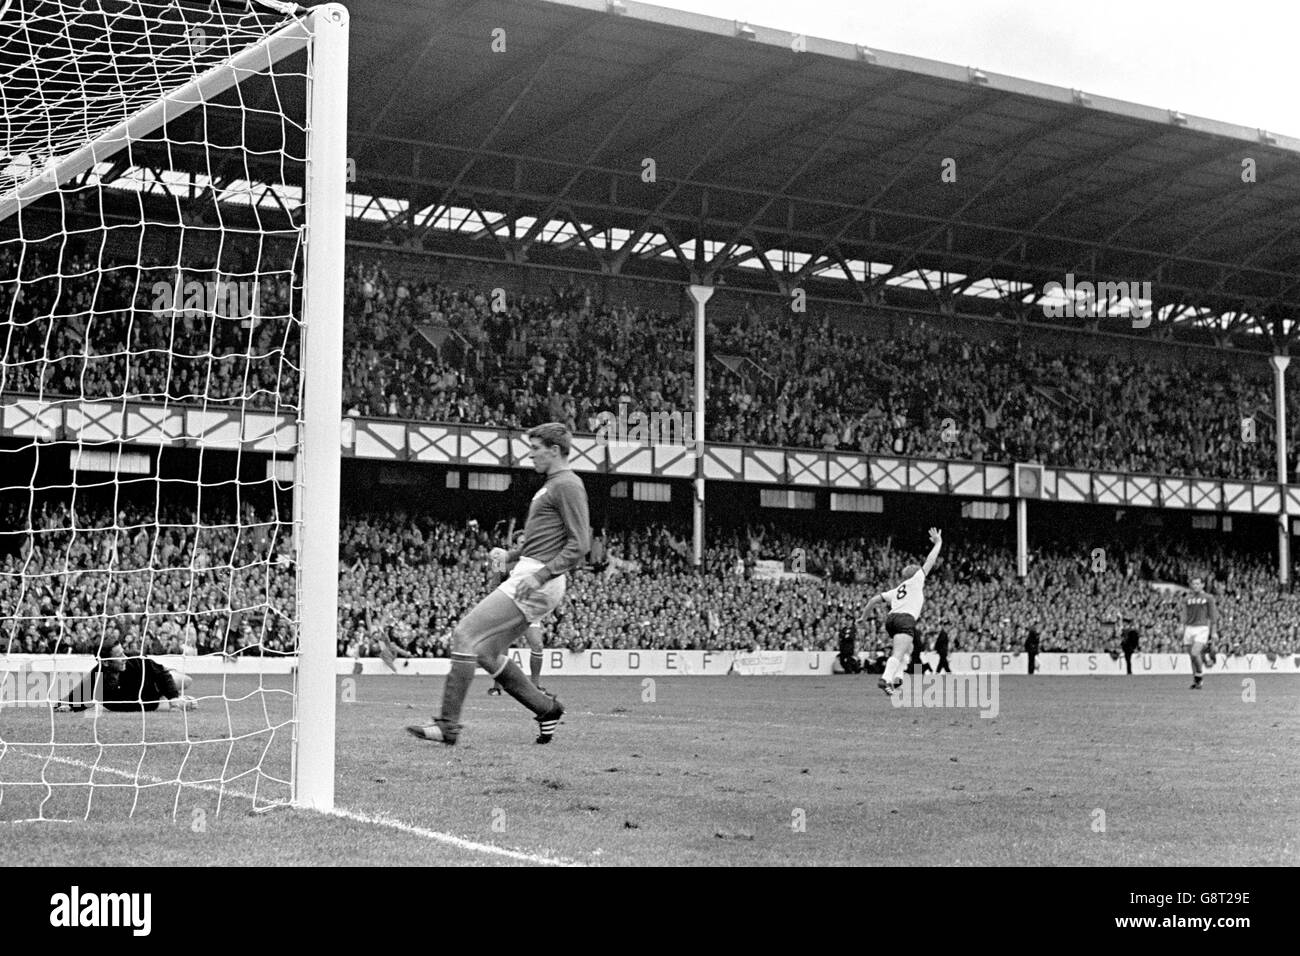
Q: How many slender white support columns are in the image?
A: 3